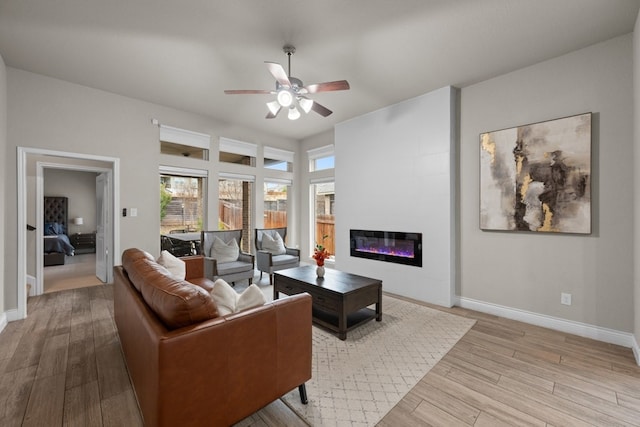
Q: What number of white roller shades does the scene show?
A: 8